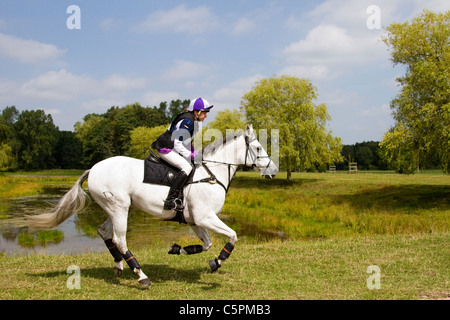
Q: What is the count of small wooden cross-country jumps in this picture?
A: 2